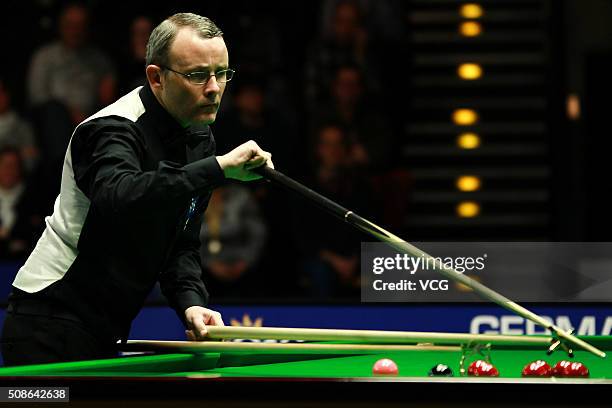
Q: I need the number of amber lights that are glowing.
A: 7